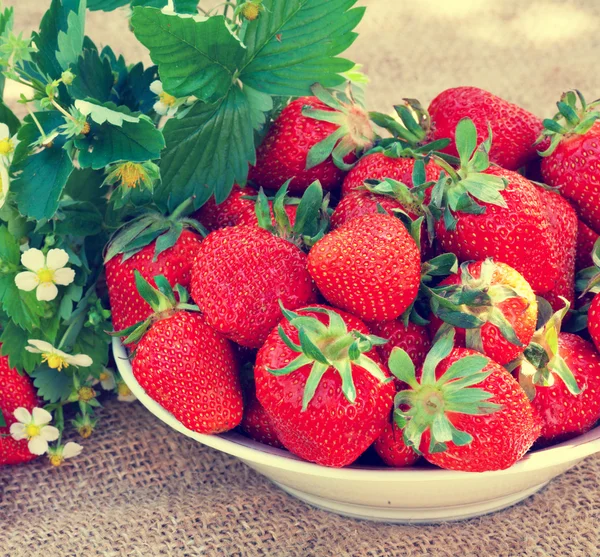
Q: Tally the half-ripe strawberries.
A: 1